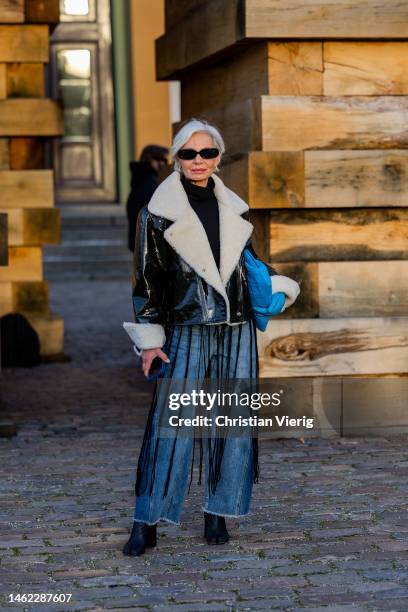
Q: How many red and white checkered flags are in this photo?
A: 0